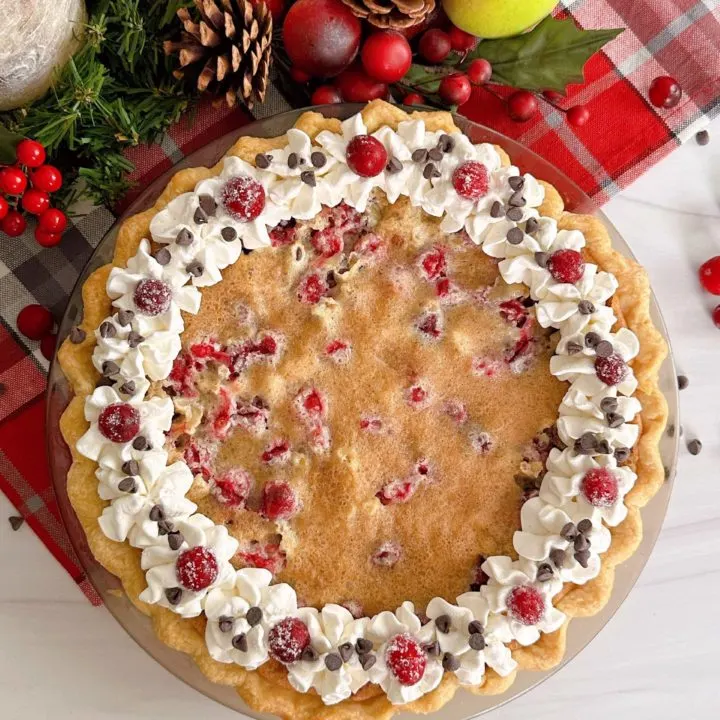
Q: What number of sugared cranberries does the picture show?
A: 12